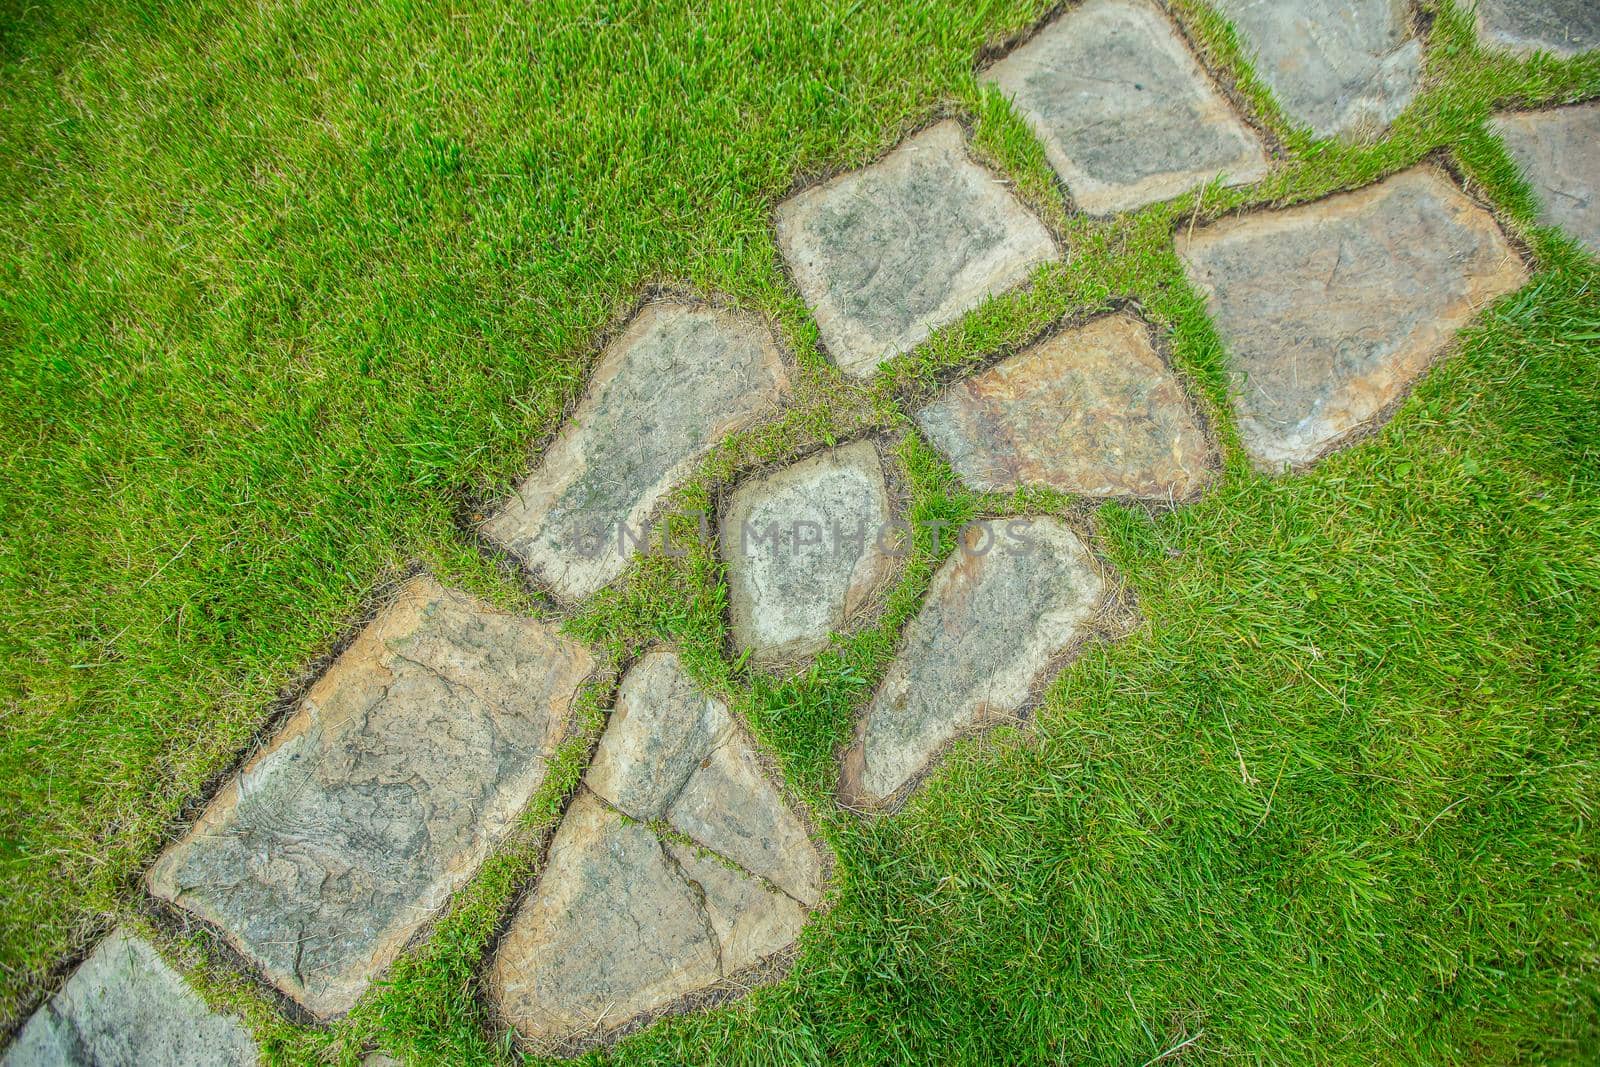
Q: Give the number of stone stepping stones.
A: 13